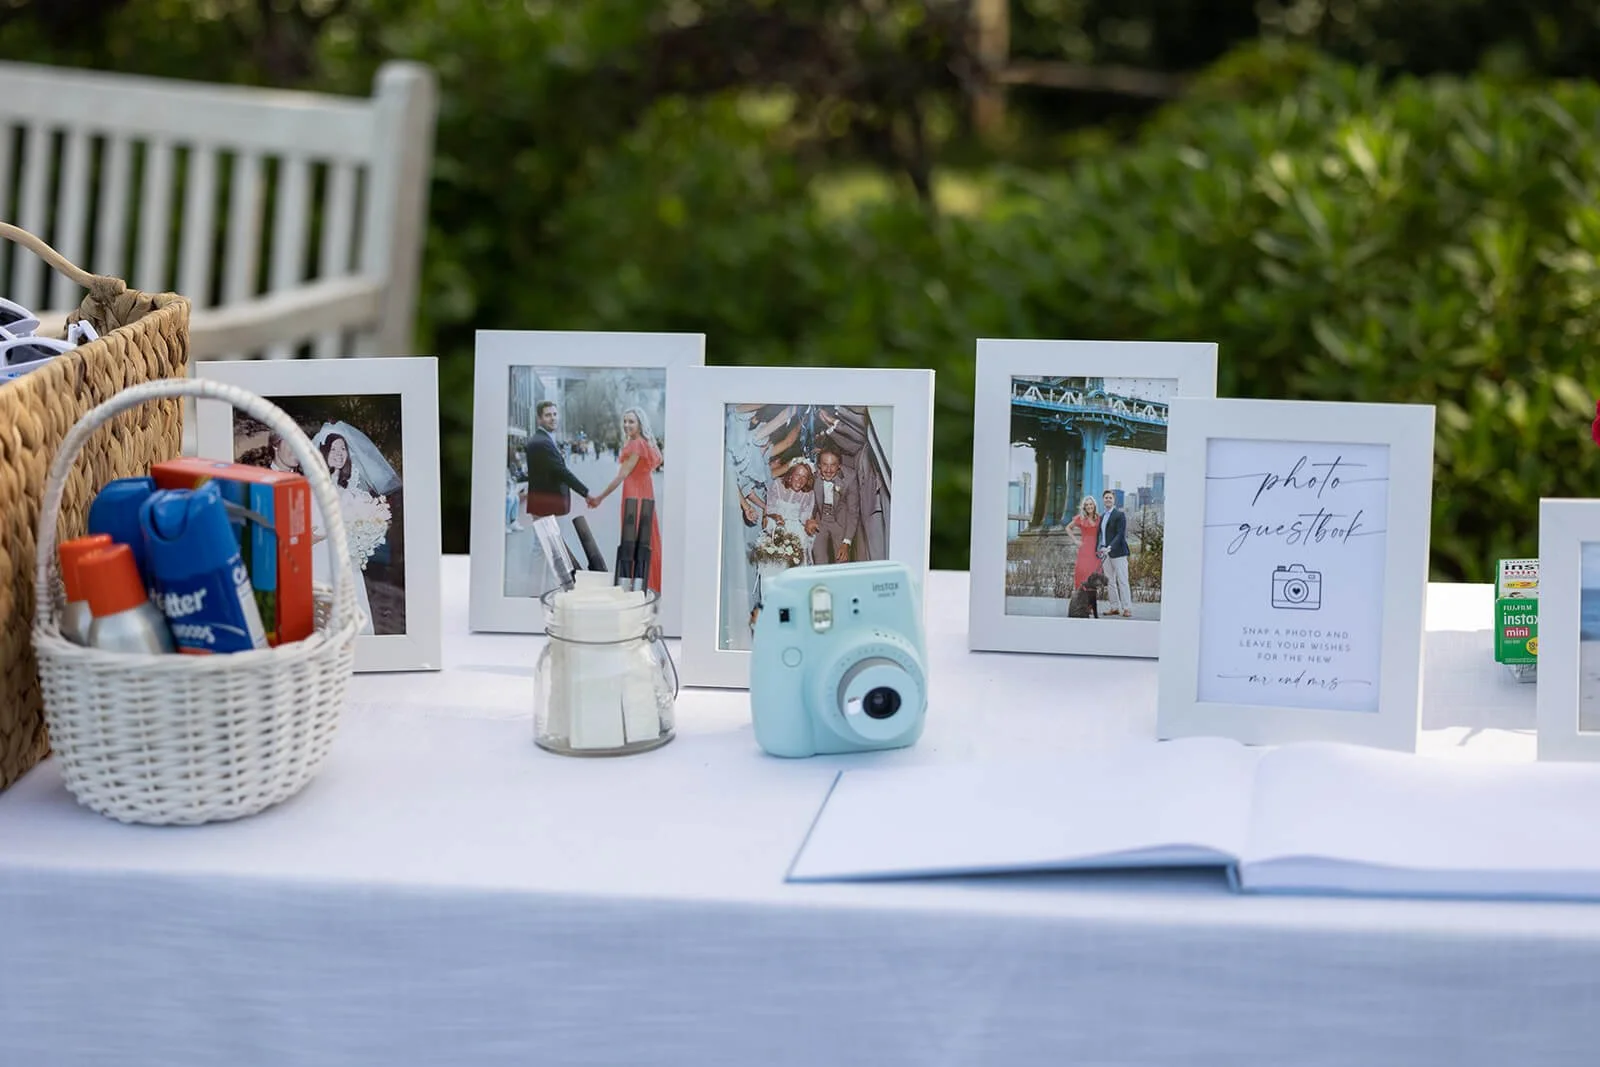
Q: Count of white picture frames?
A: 6